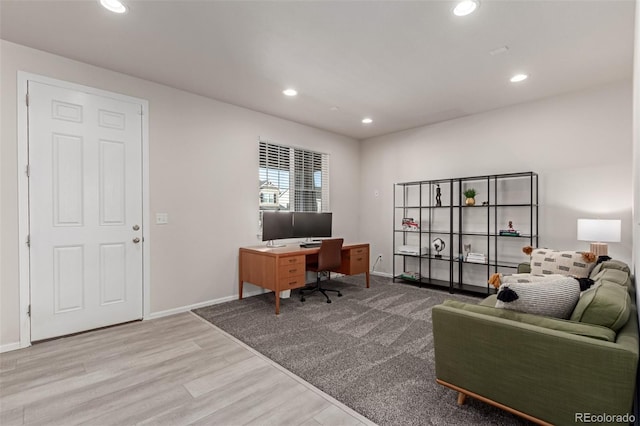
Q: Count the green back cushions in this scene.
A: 3